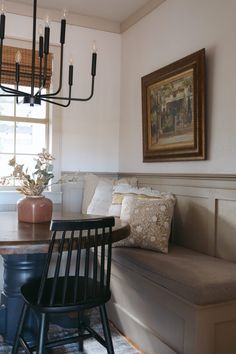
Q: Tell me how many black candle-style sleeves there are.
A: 7